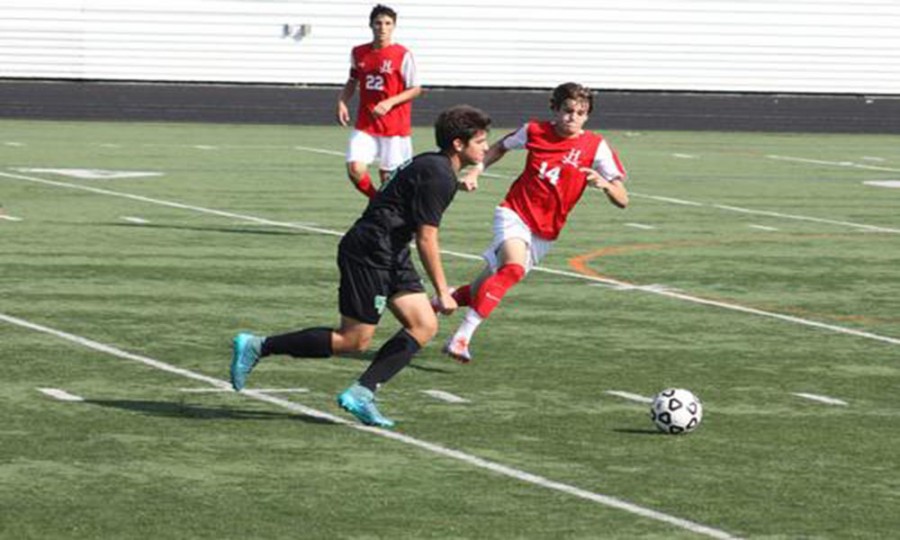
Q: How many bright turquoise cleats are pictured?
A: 2